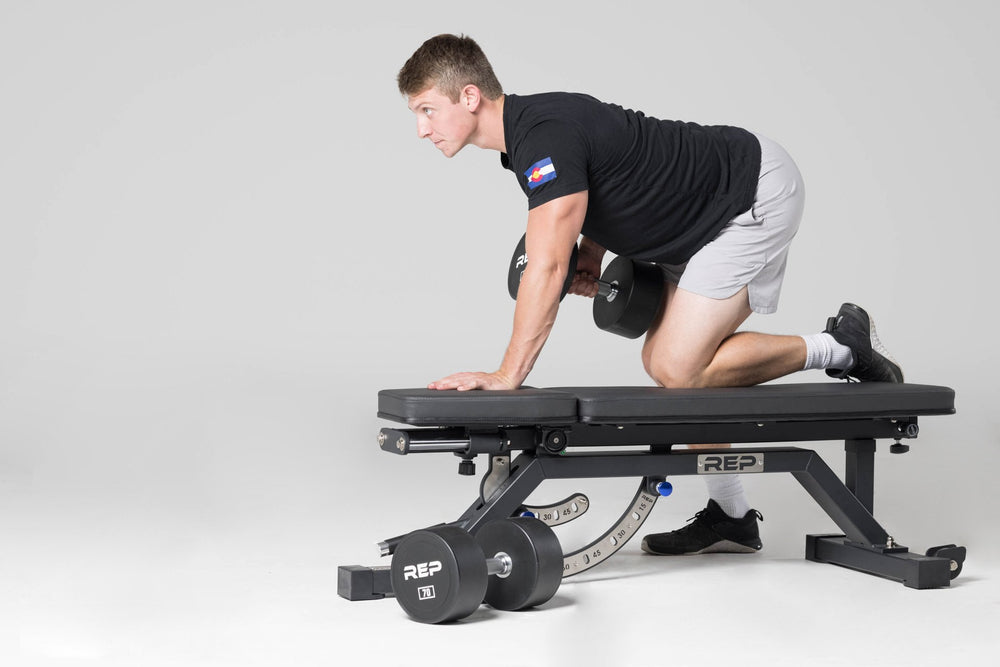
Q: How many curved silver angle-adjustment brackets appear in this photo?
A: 2